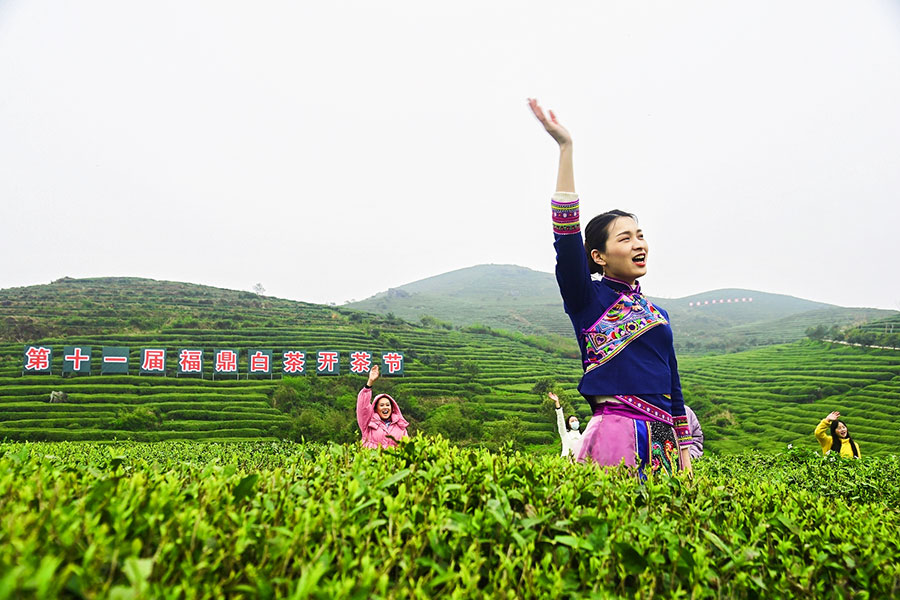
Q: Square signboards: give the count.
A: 11